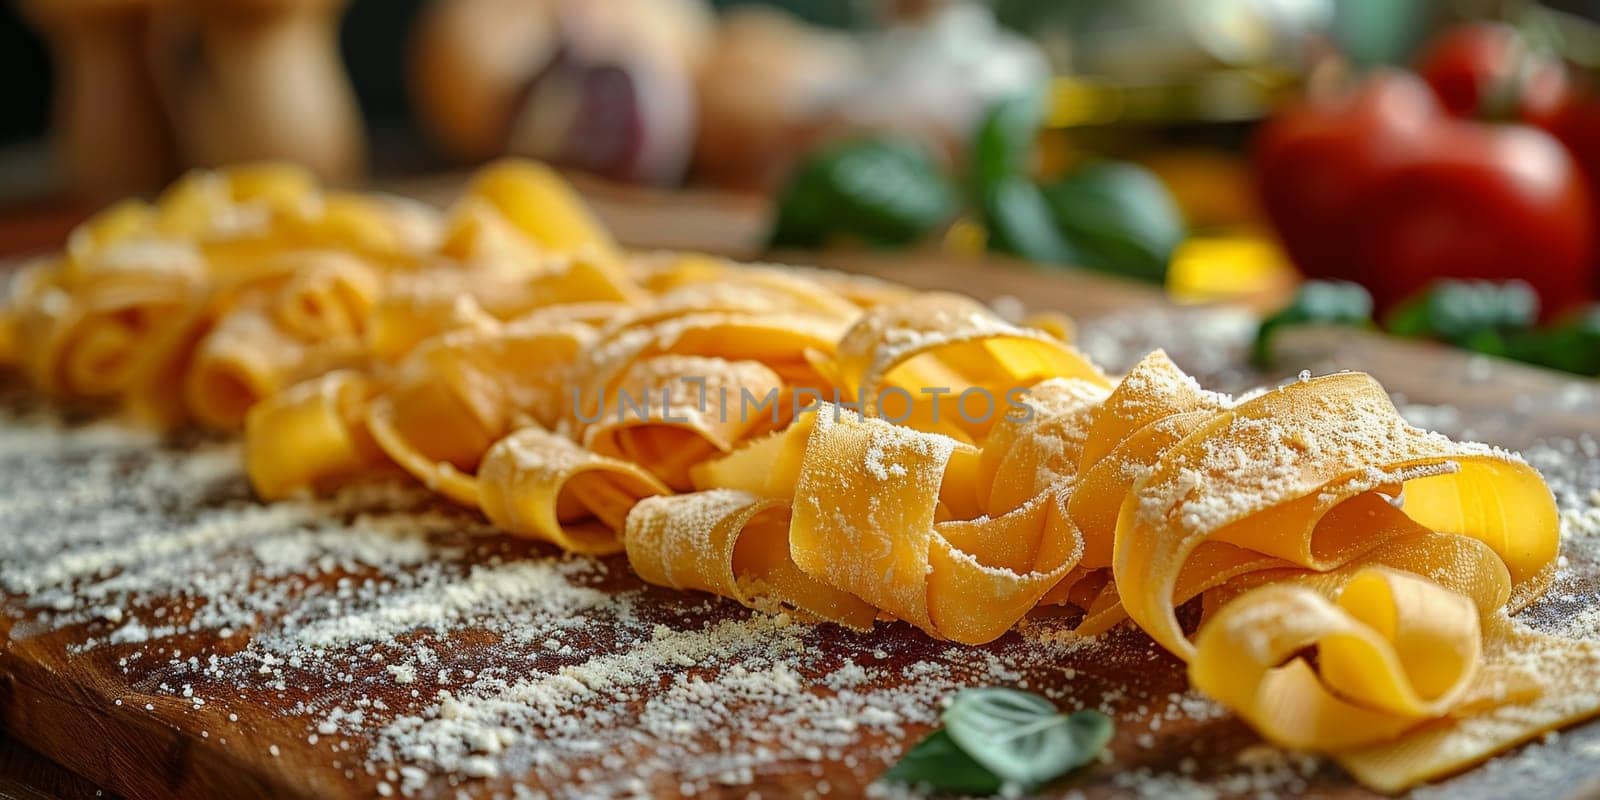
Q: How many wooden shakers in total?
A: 2